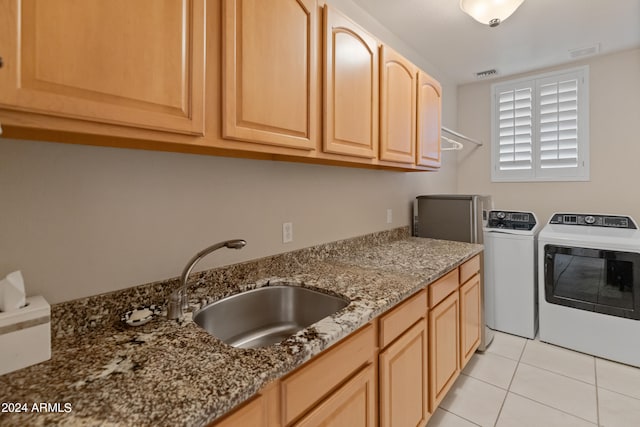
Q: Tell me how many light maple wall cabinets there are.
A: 5